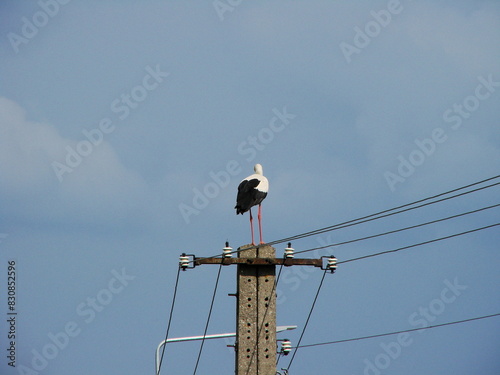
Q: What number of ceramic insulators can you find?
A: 5